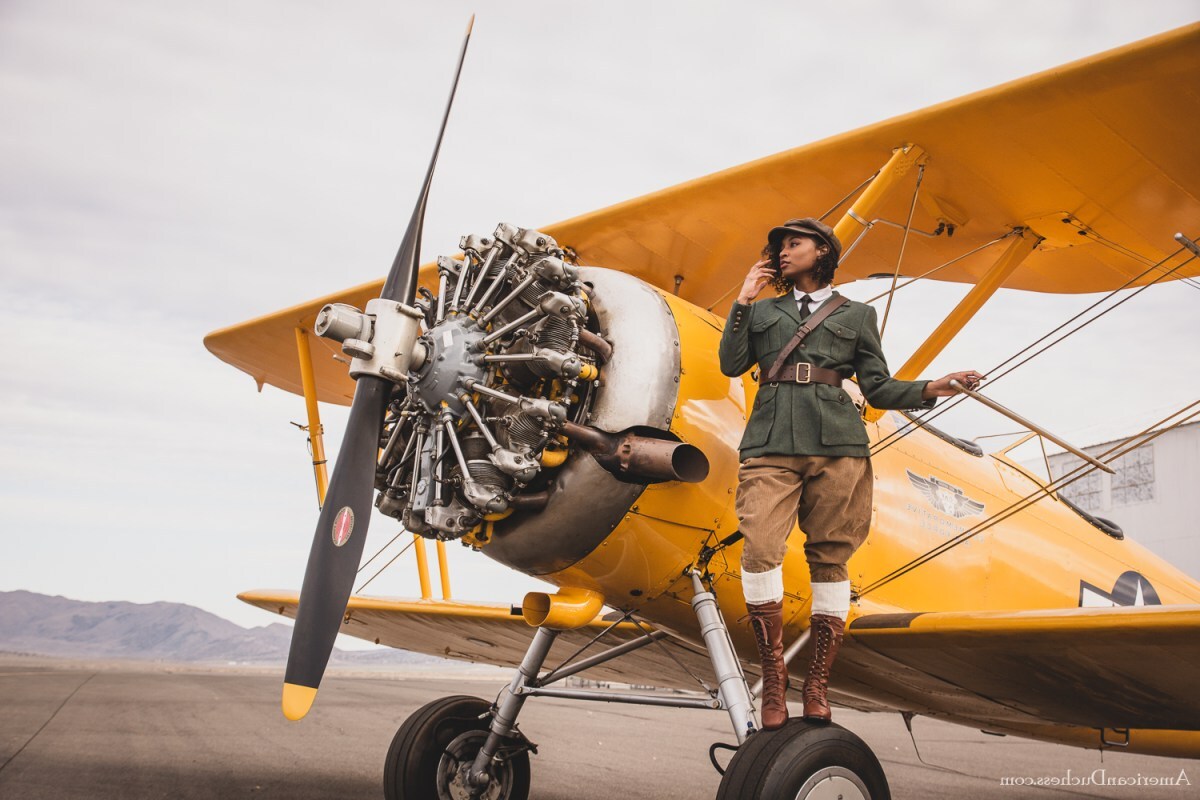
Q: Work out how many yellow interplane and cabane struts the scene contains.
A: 5